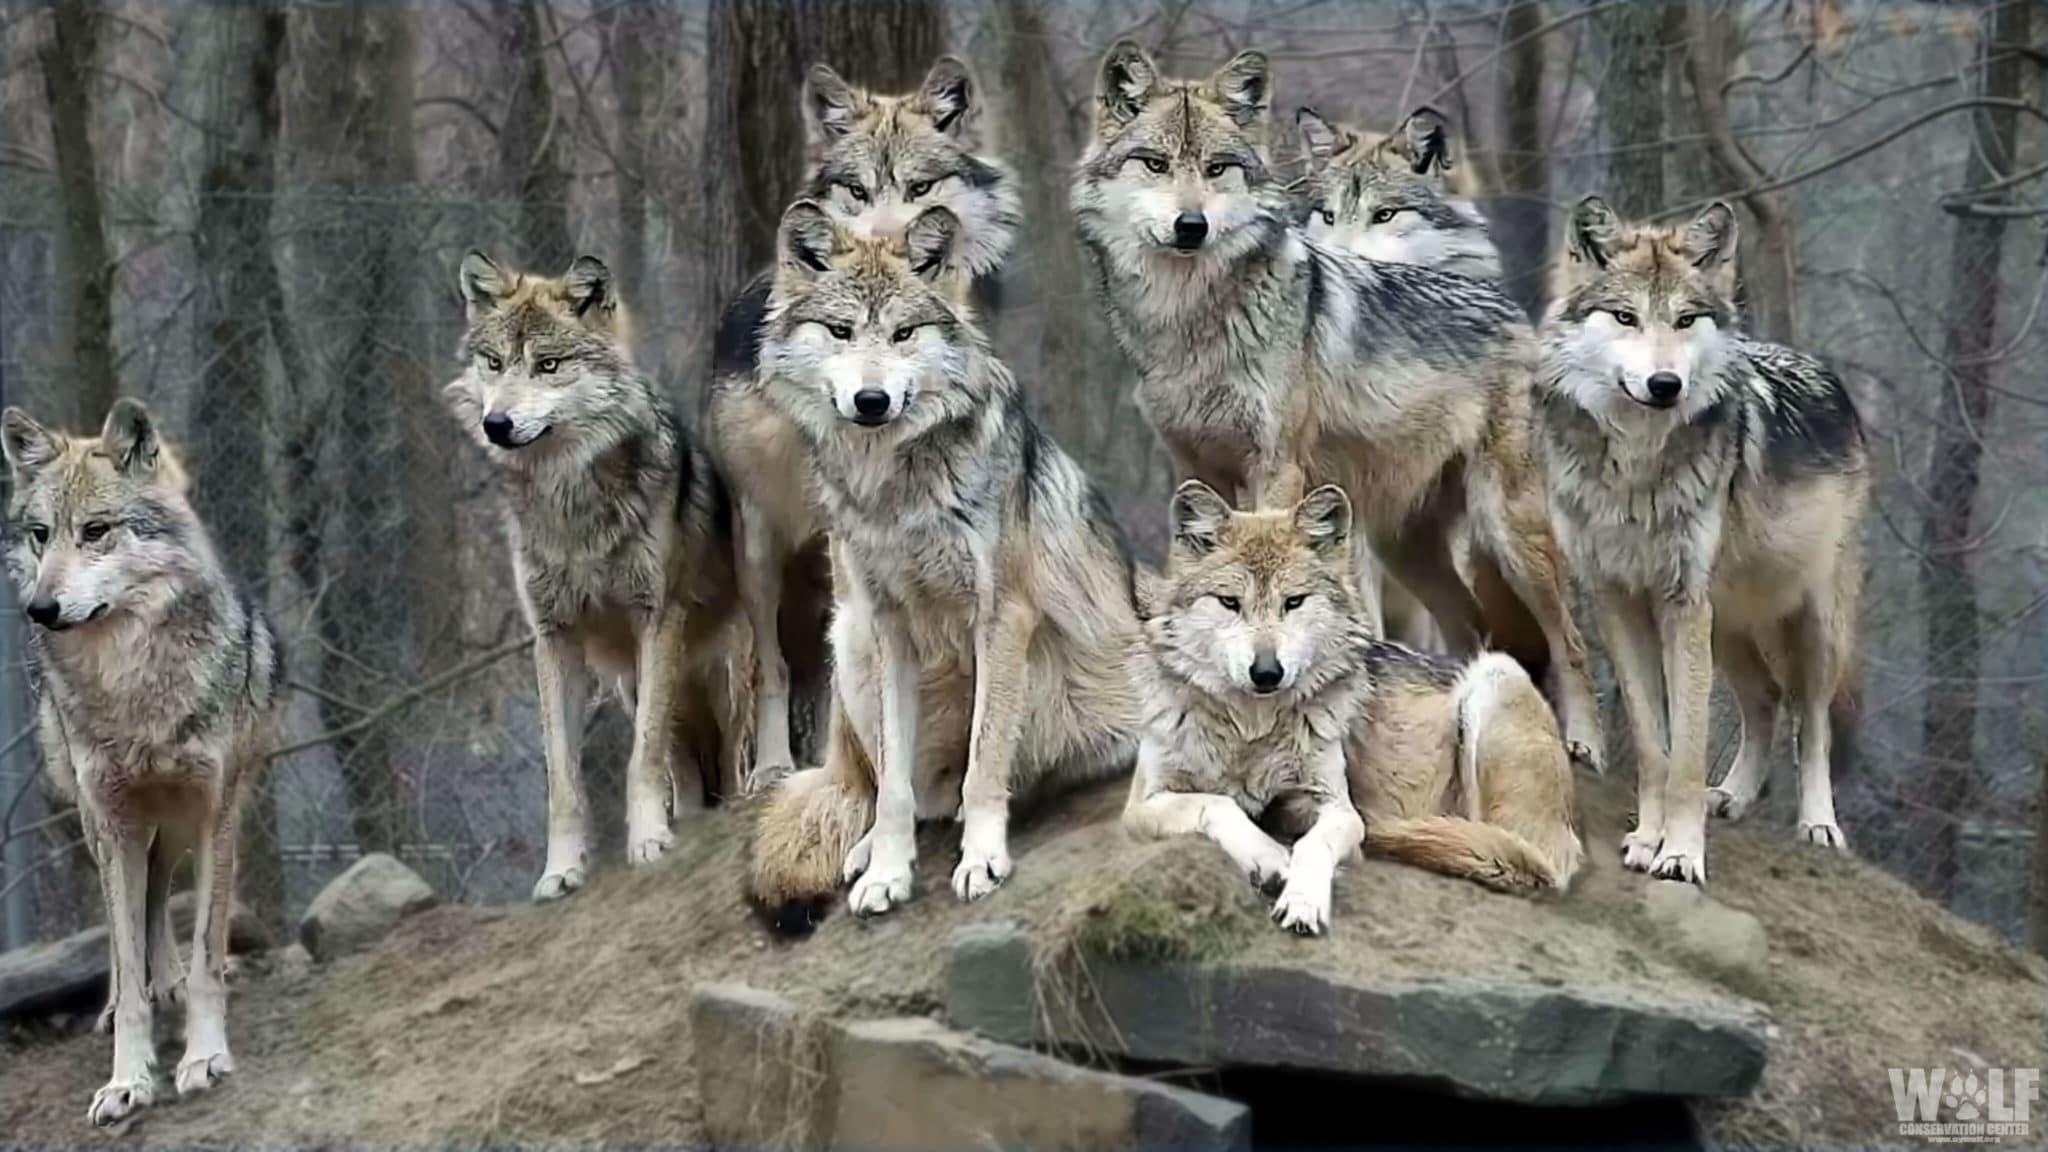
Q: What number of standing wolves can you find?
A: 6